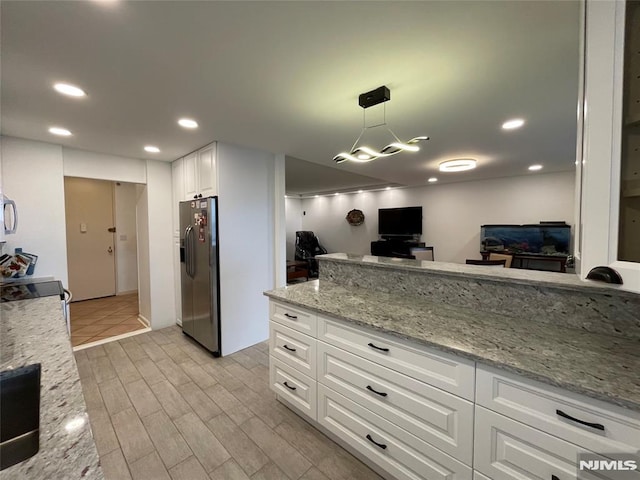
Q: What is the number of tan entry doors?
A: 1